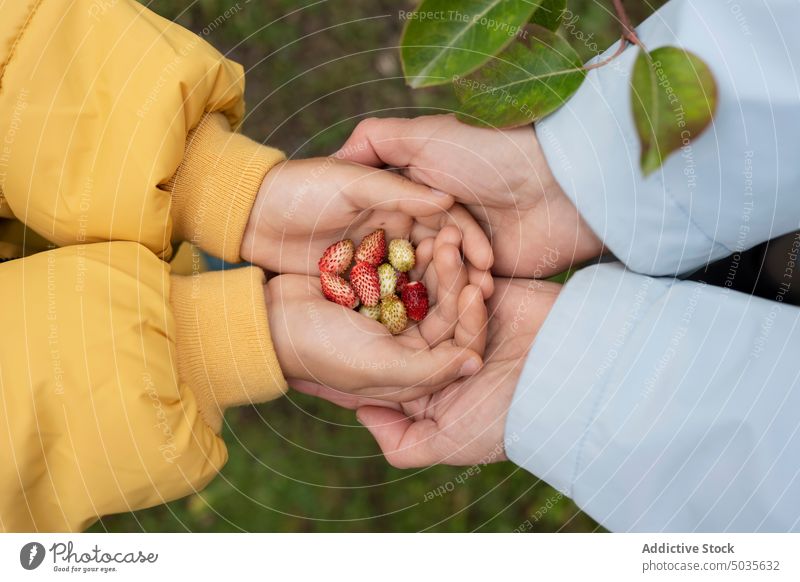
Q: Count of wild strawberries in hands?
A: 10